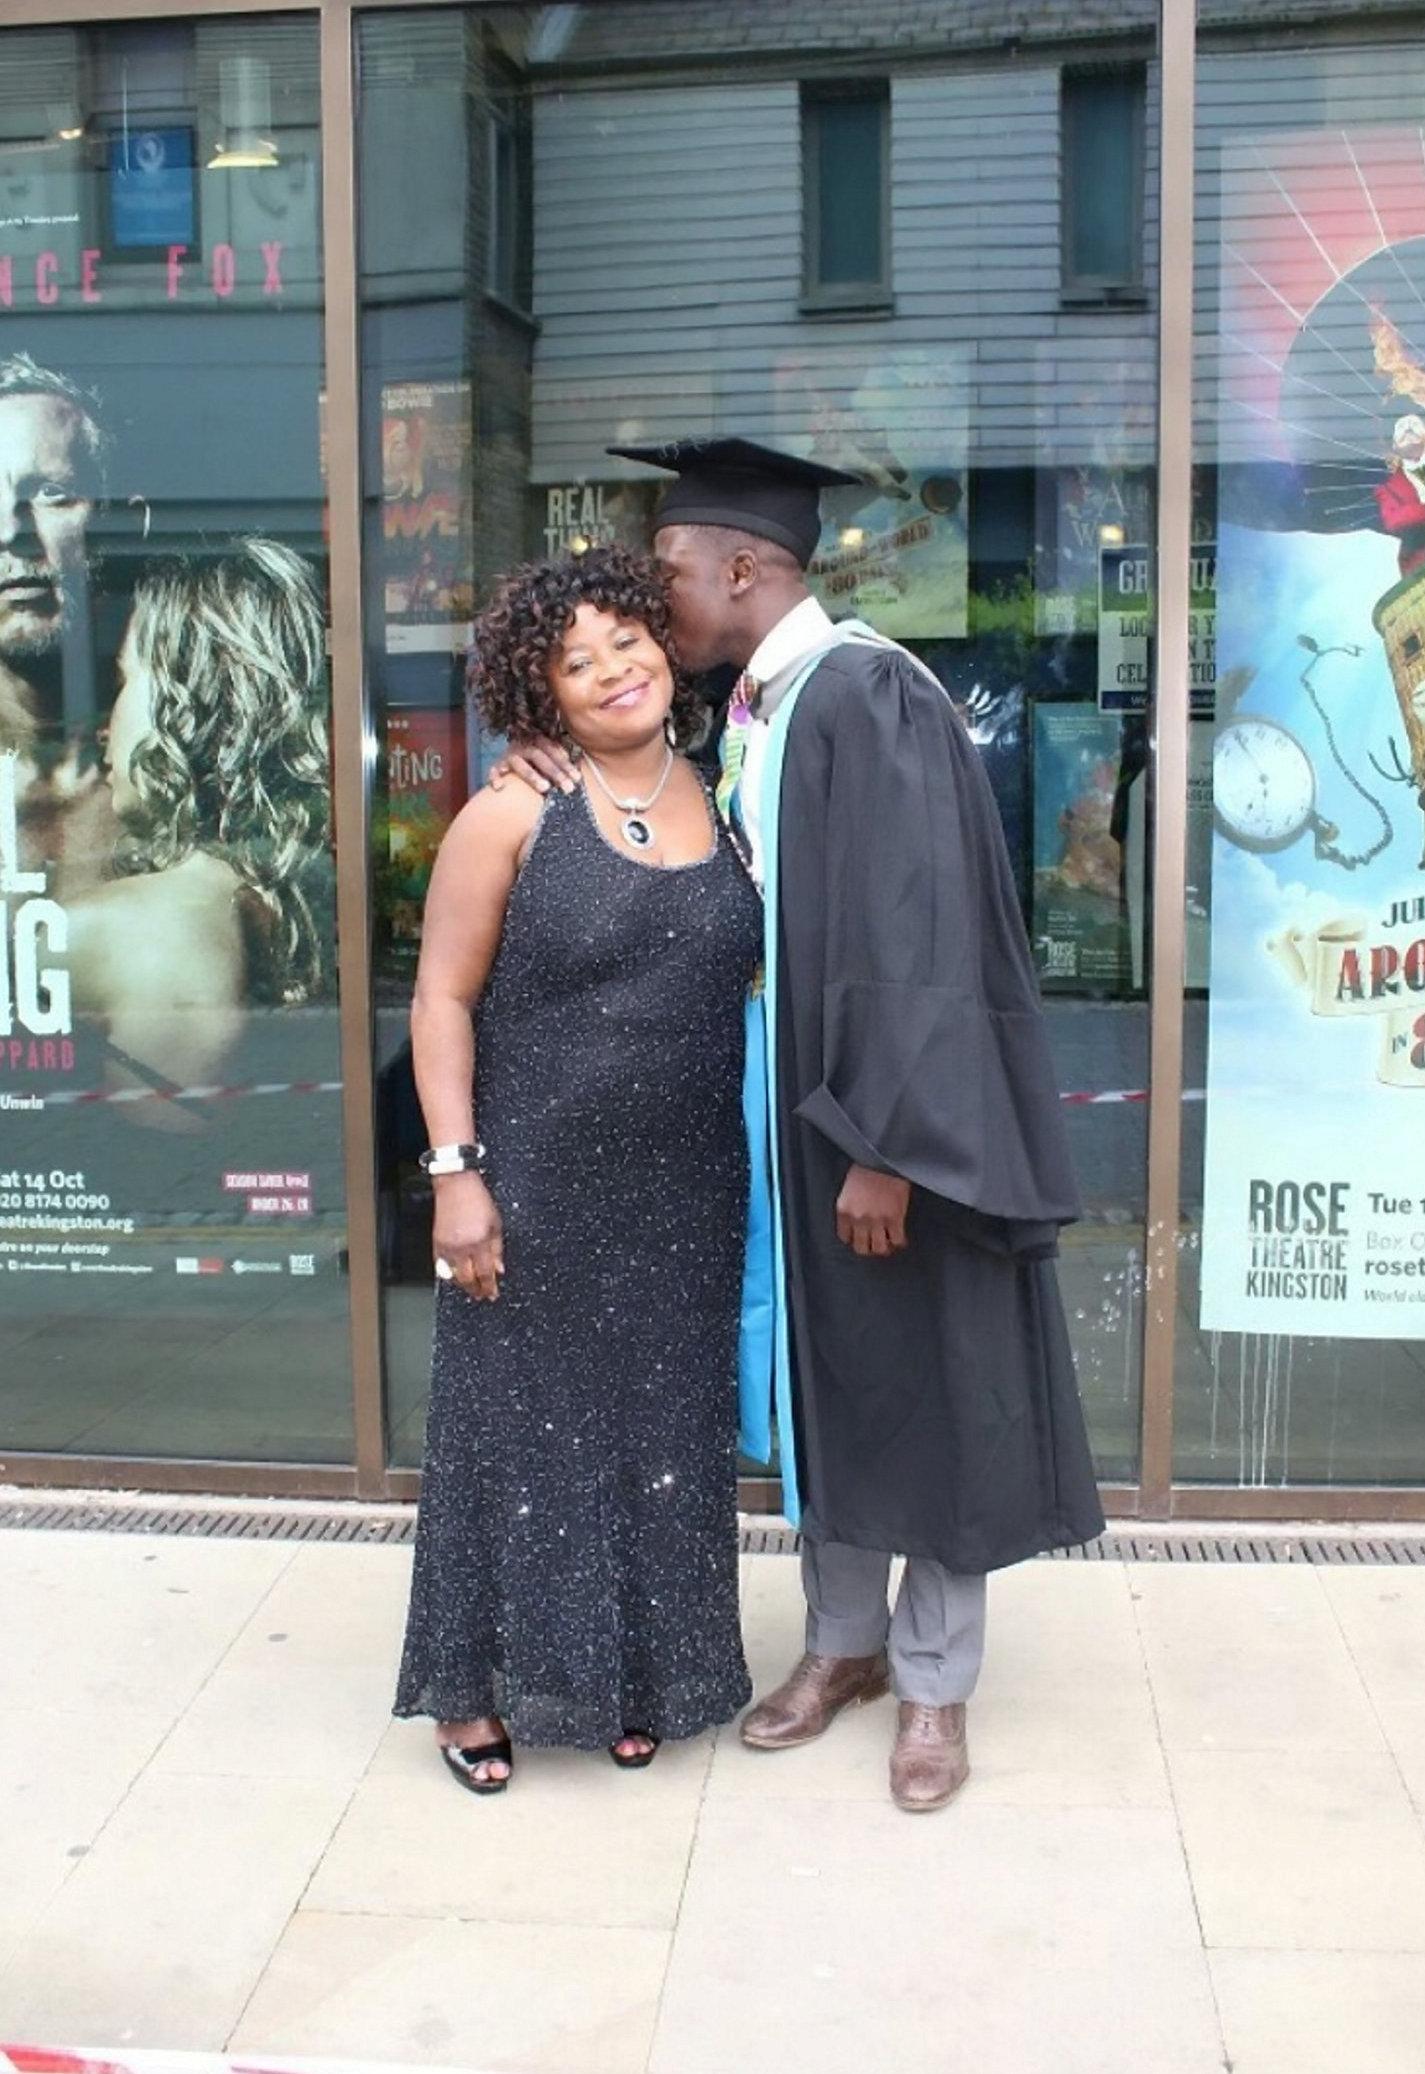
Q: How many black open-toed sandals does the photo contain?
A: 2